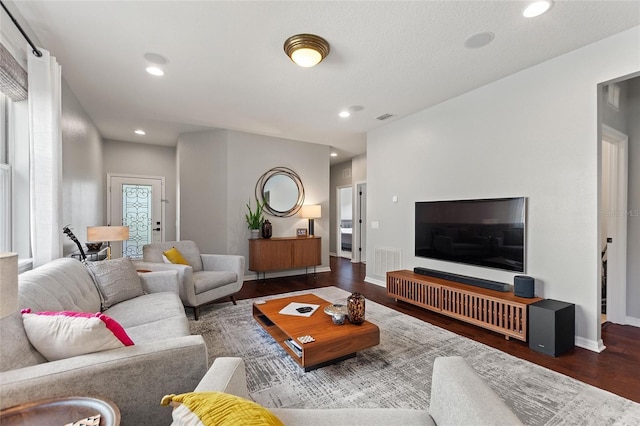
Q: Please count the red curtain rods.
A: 0